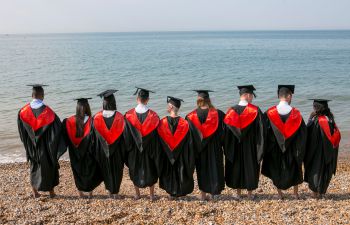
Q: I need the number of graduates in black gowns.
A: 9